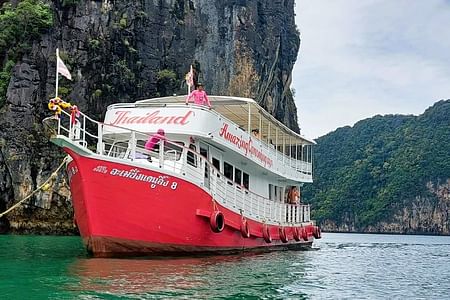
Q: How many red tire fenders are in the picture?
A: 7